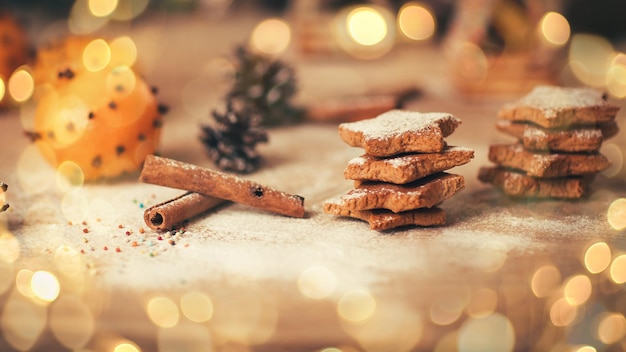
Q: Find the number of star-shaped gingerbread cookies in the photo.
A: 8